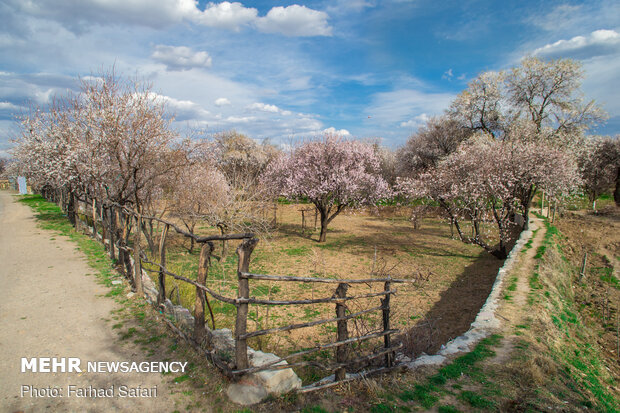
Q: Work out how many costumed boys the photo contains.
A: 0